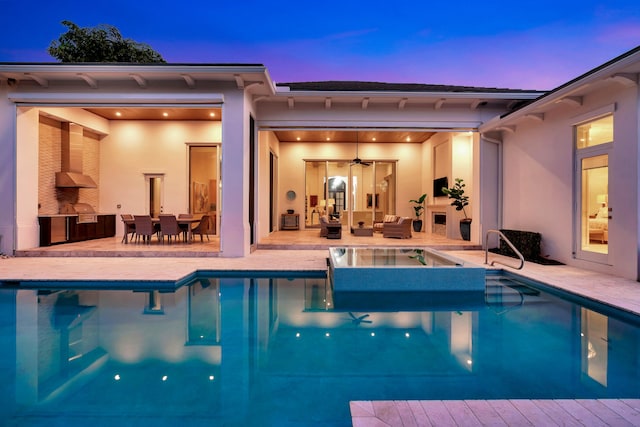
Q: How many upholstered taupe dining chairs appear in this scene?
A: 6